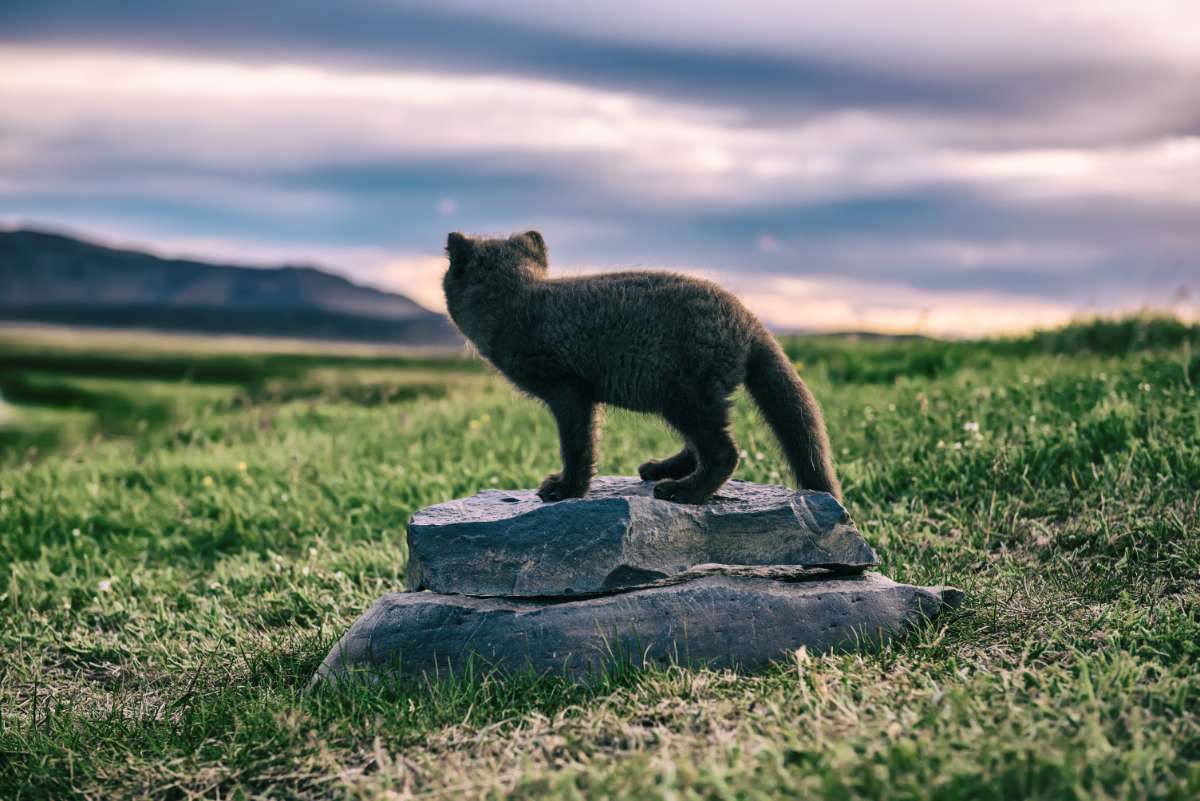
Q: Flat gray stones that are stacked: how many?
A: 2